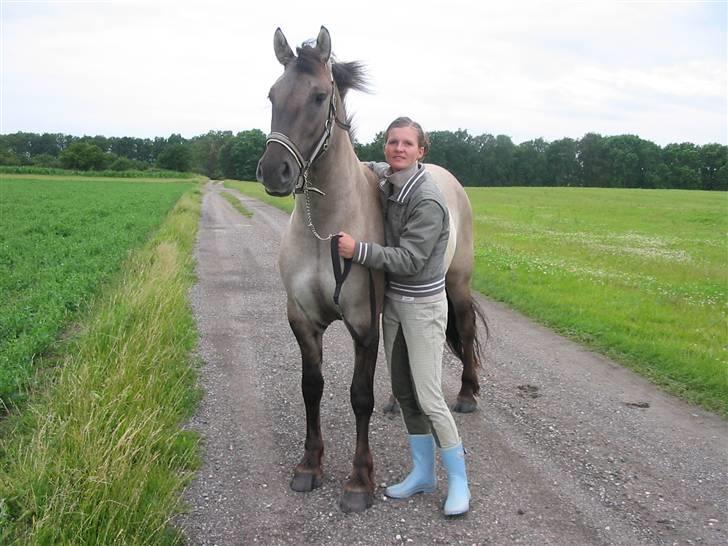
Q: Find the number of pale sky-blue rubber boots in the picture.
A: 2